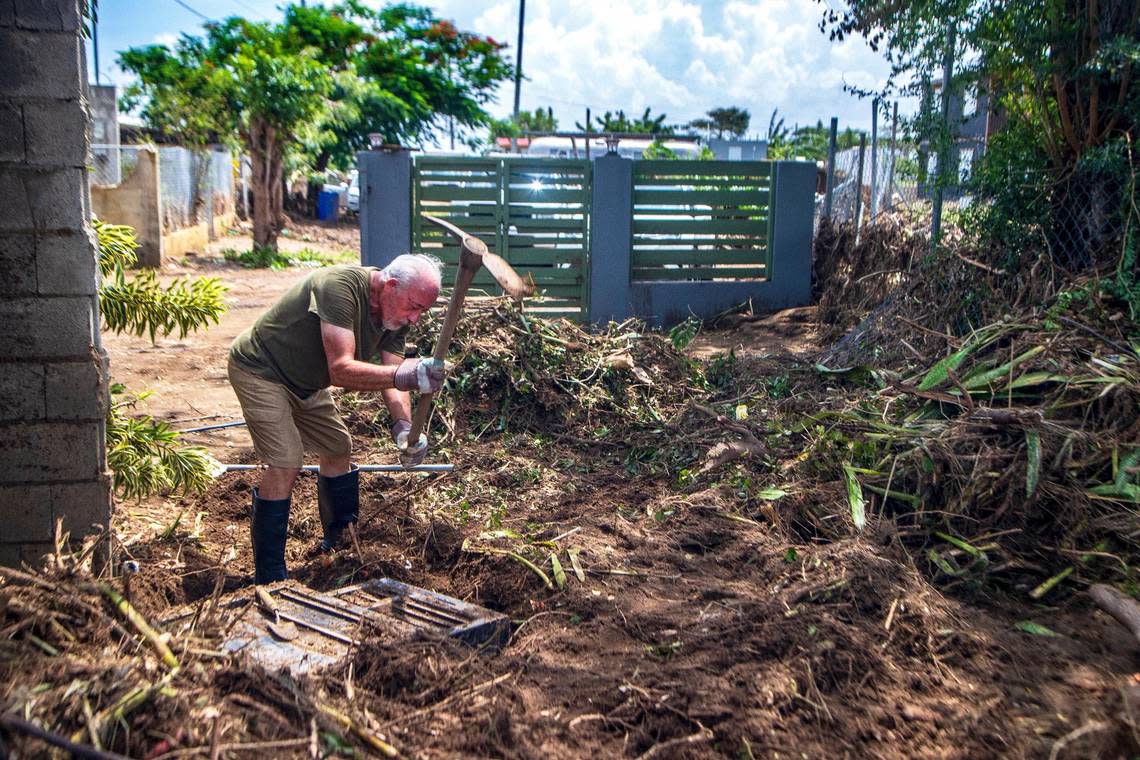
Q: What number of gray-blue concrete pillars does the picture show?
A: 3